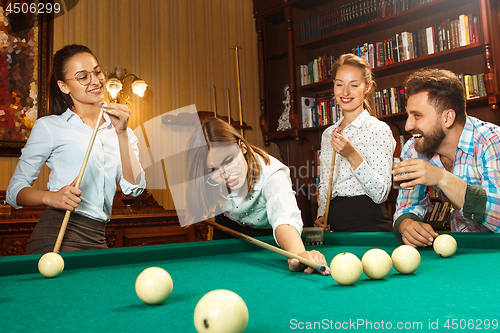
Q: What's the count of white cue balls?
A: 7